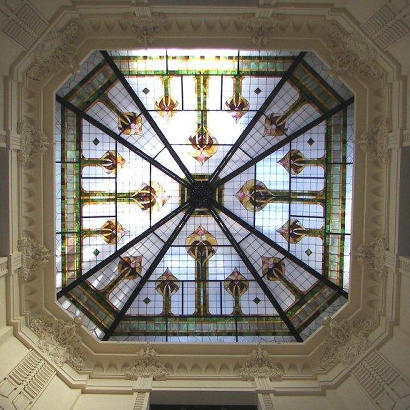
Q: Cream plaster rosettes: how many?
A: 12